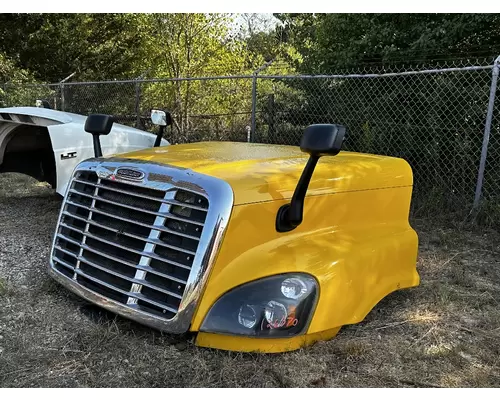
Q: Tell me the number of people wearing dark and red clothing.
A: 0